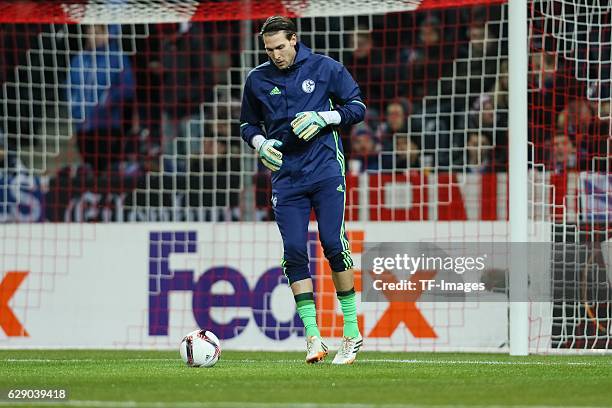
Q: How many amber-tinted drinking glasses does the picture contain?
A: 0